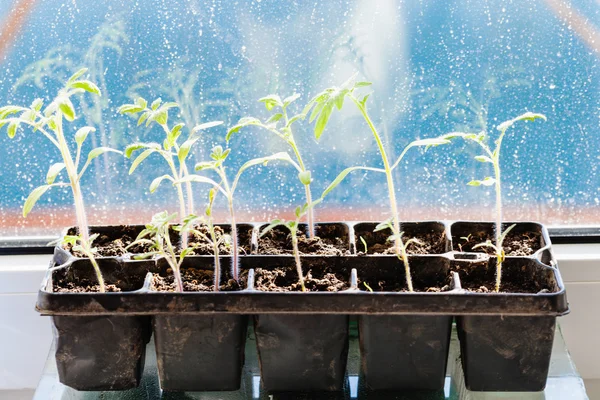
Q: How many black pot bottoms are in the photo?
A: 5